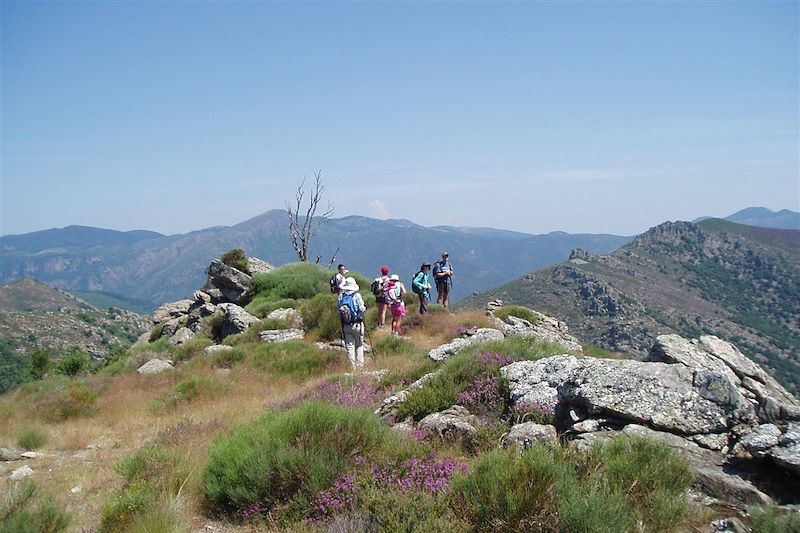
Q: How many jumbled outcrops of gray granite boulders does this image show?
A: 2